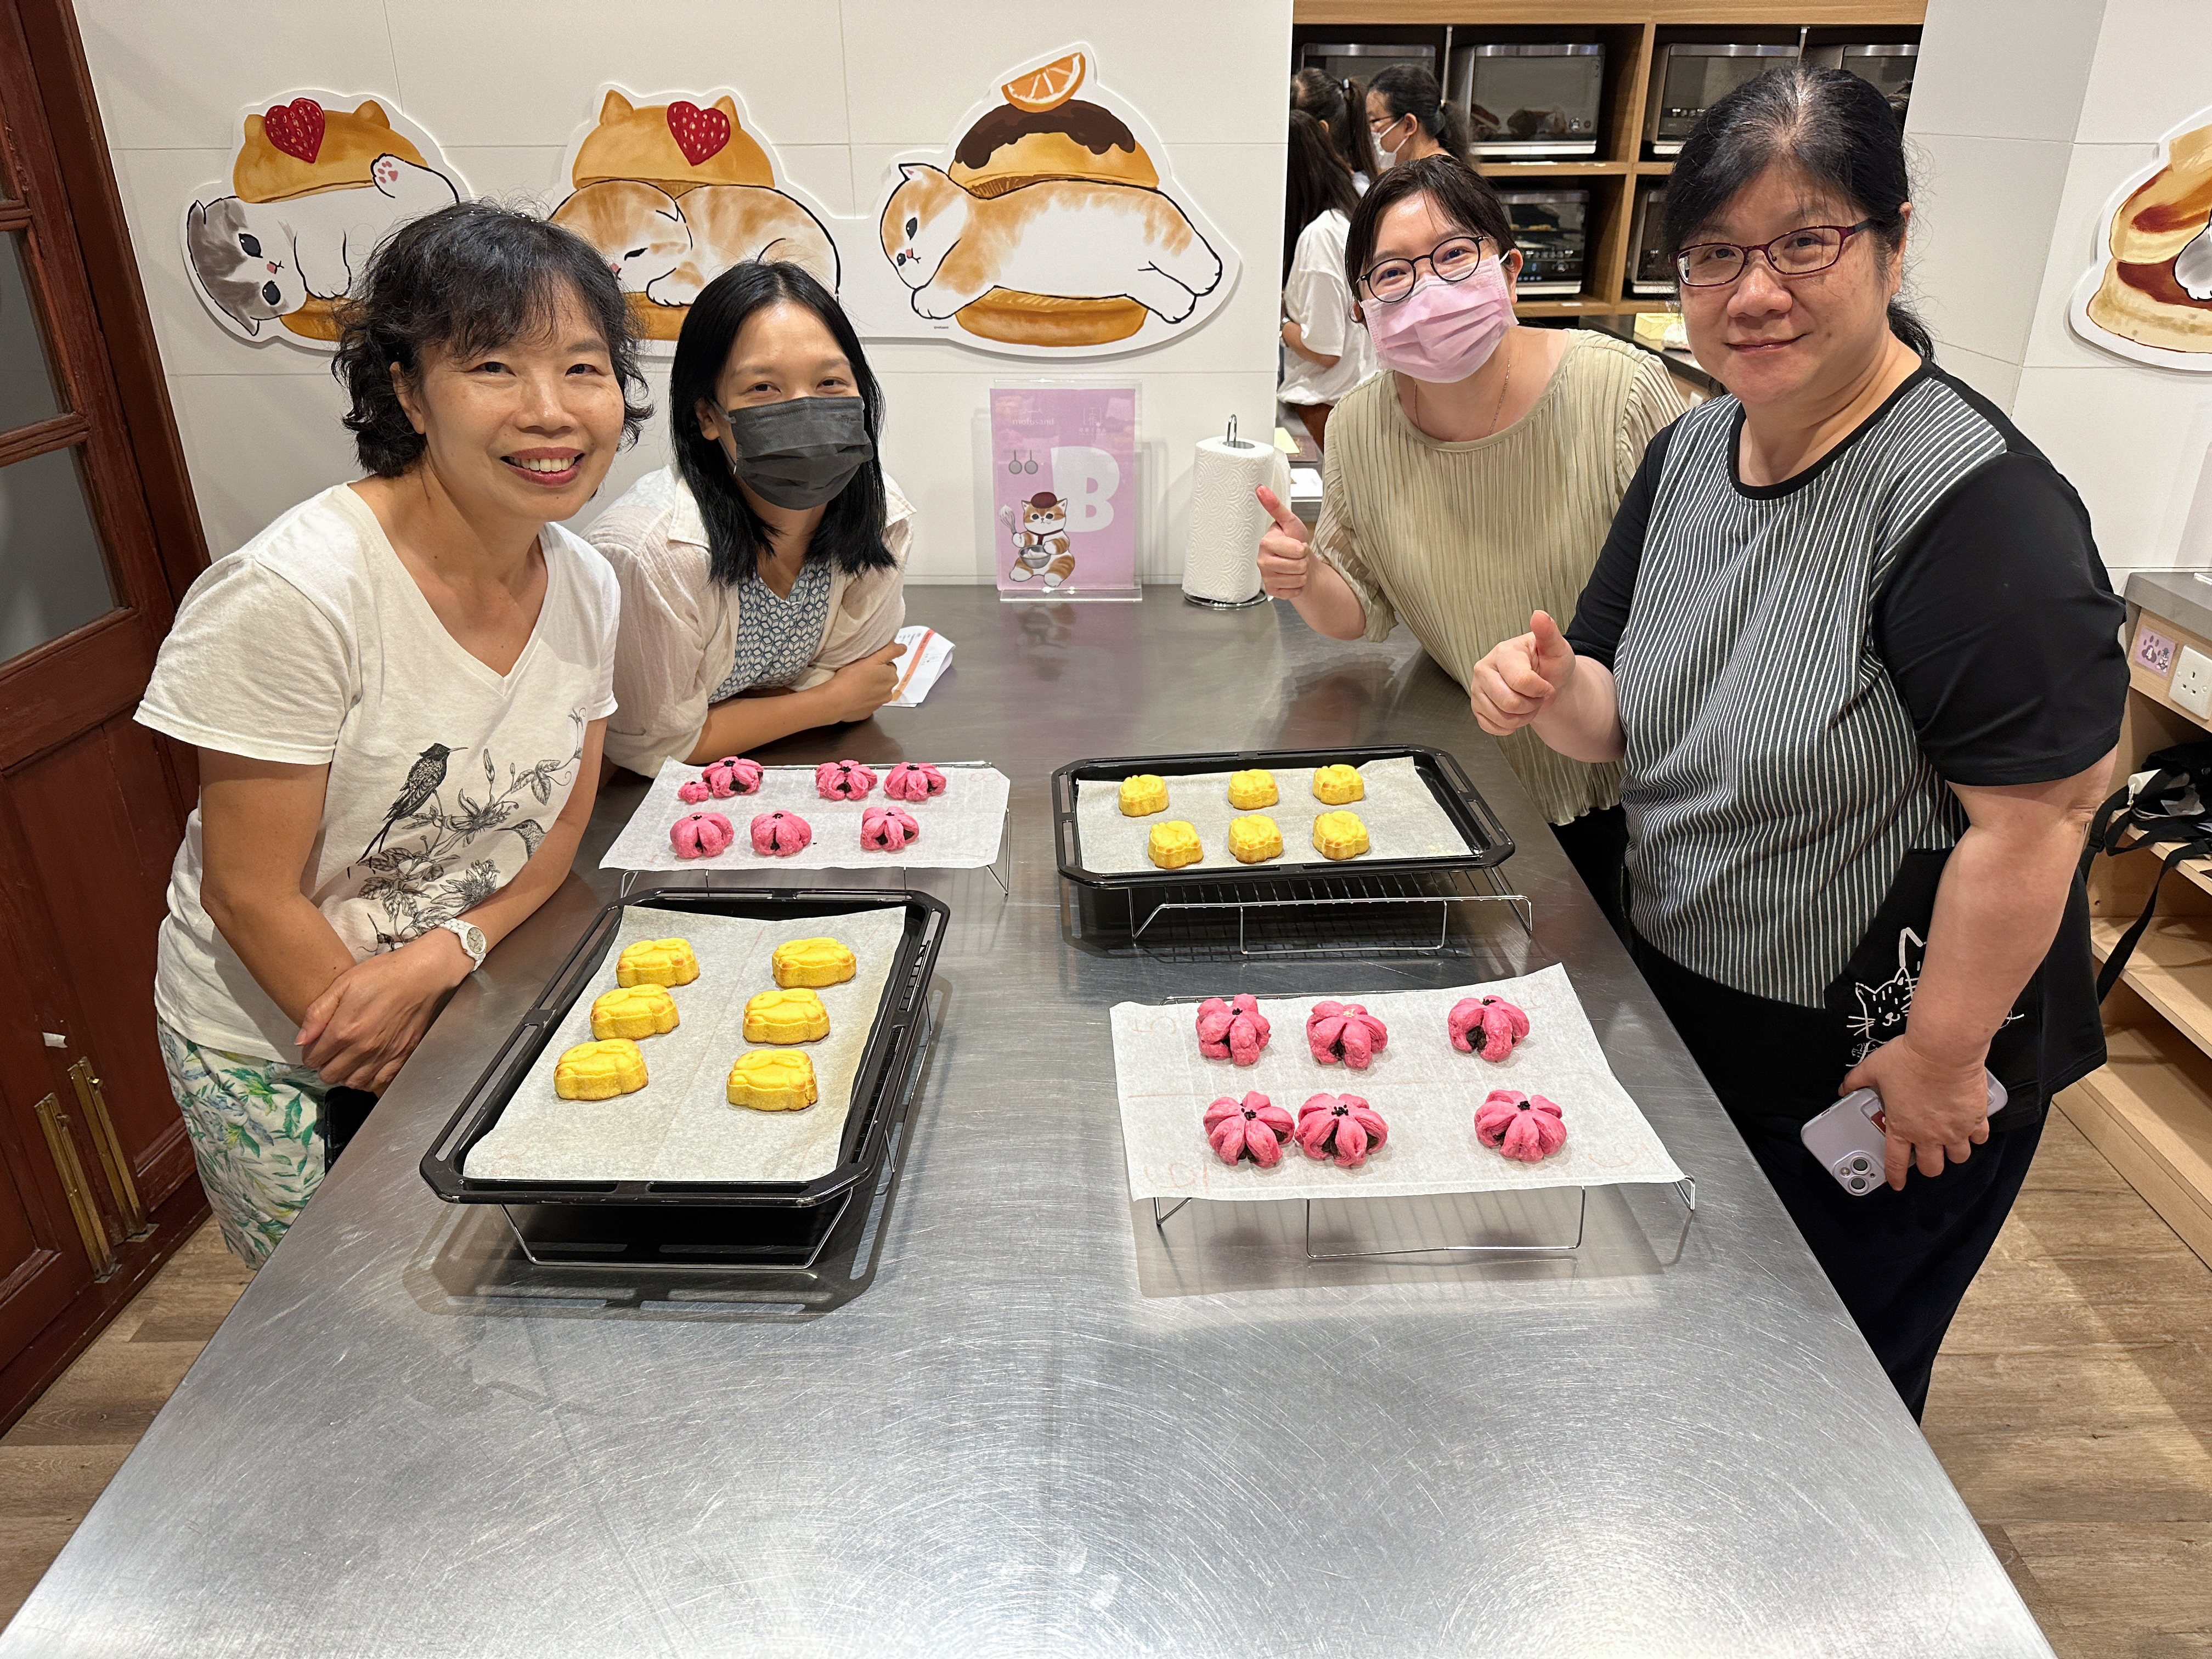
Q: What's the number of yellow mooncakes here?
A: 12